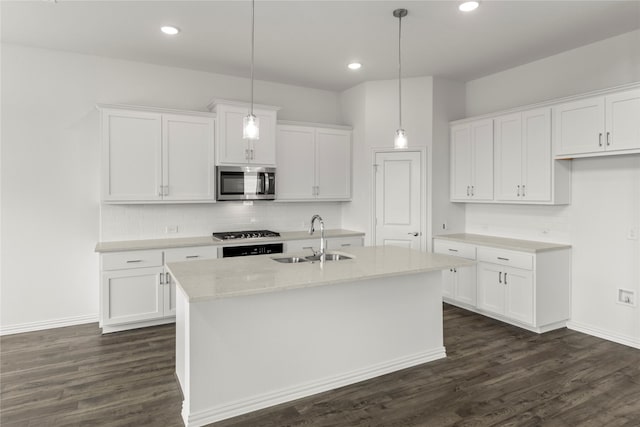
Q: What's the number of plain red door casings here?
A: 0